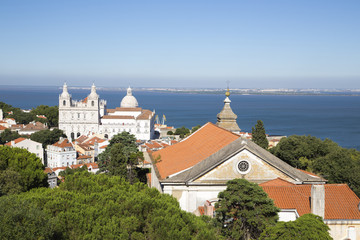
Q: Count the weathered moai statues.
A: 0